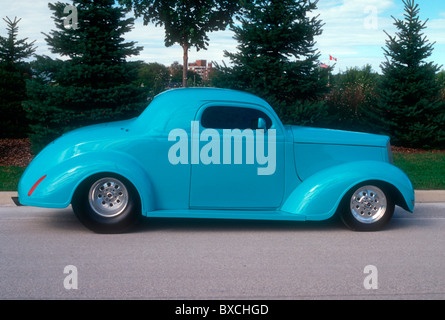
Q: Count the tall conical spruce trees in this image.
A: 4